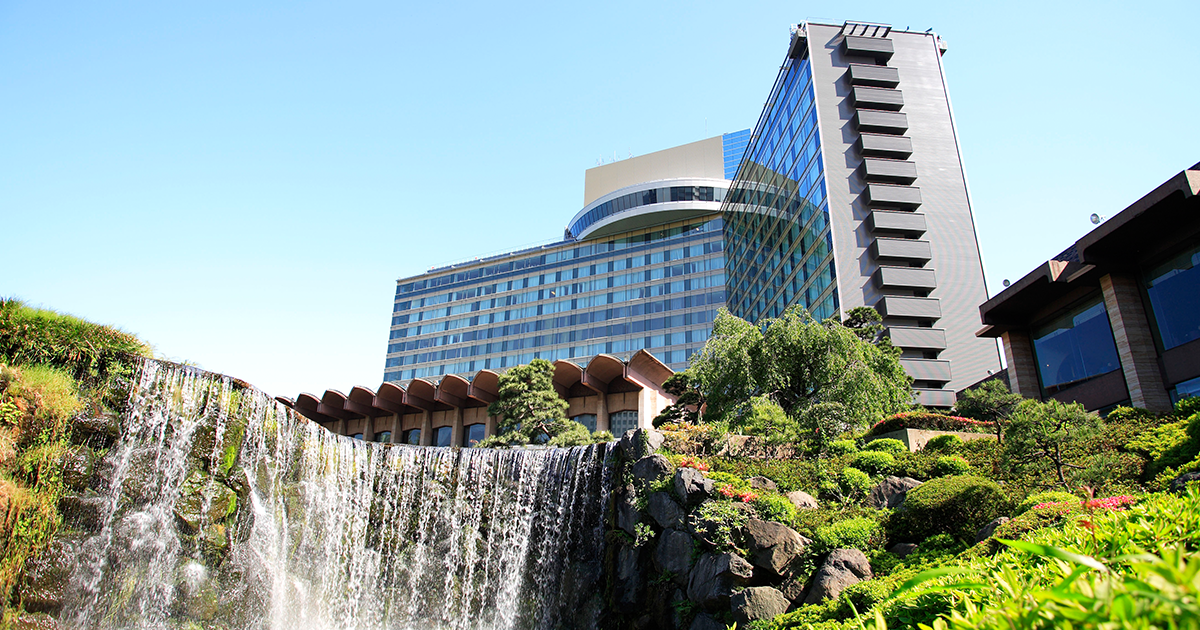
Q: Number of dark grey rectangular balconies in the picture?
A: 14